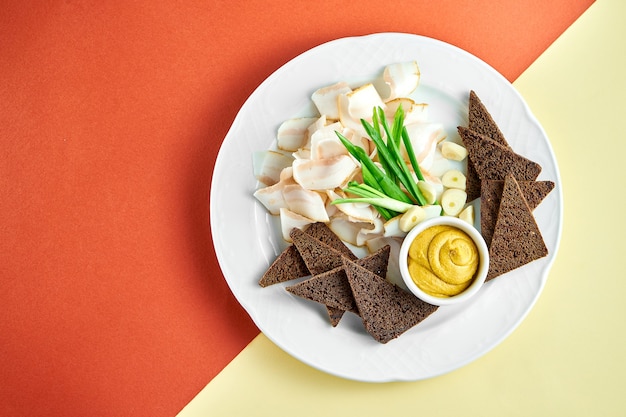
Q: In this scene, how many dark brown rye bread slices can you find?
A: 8